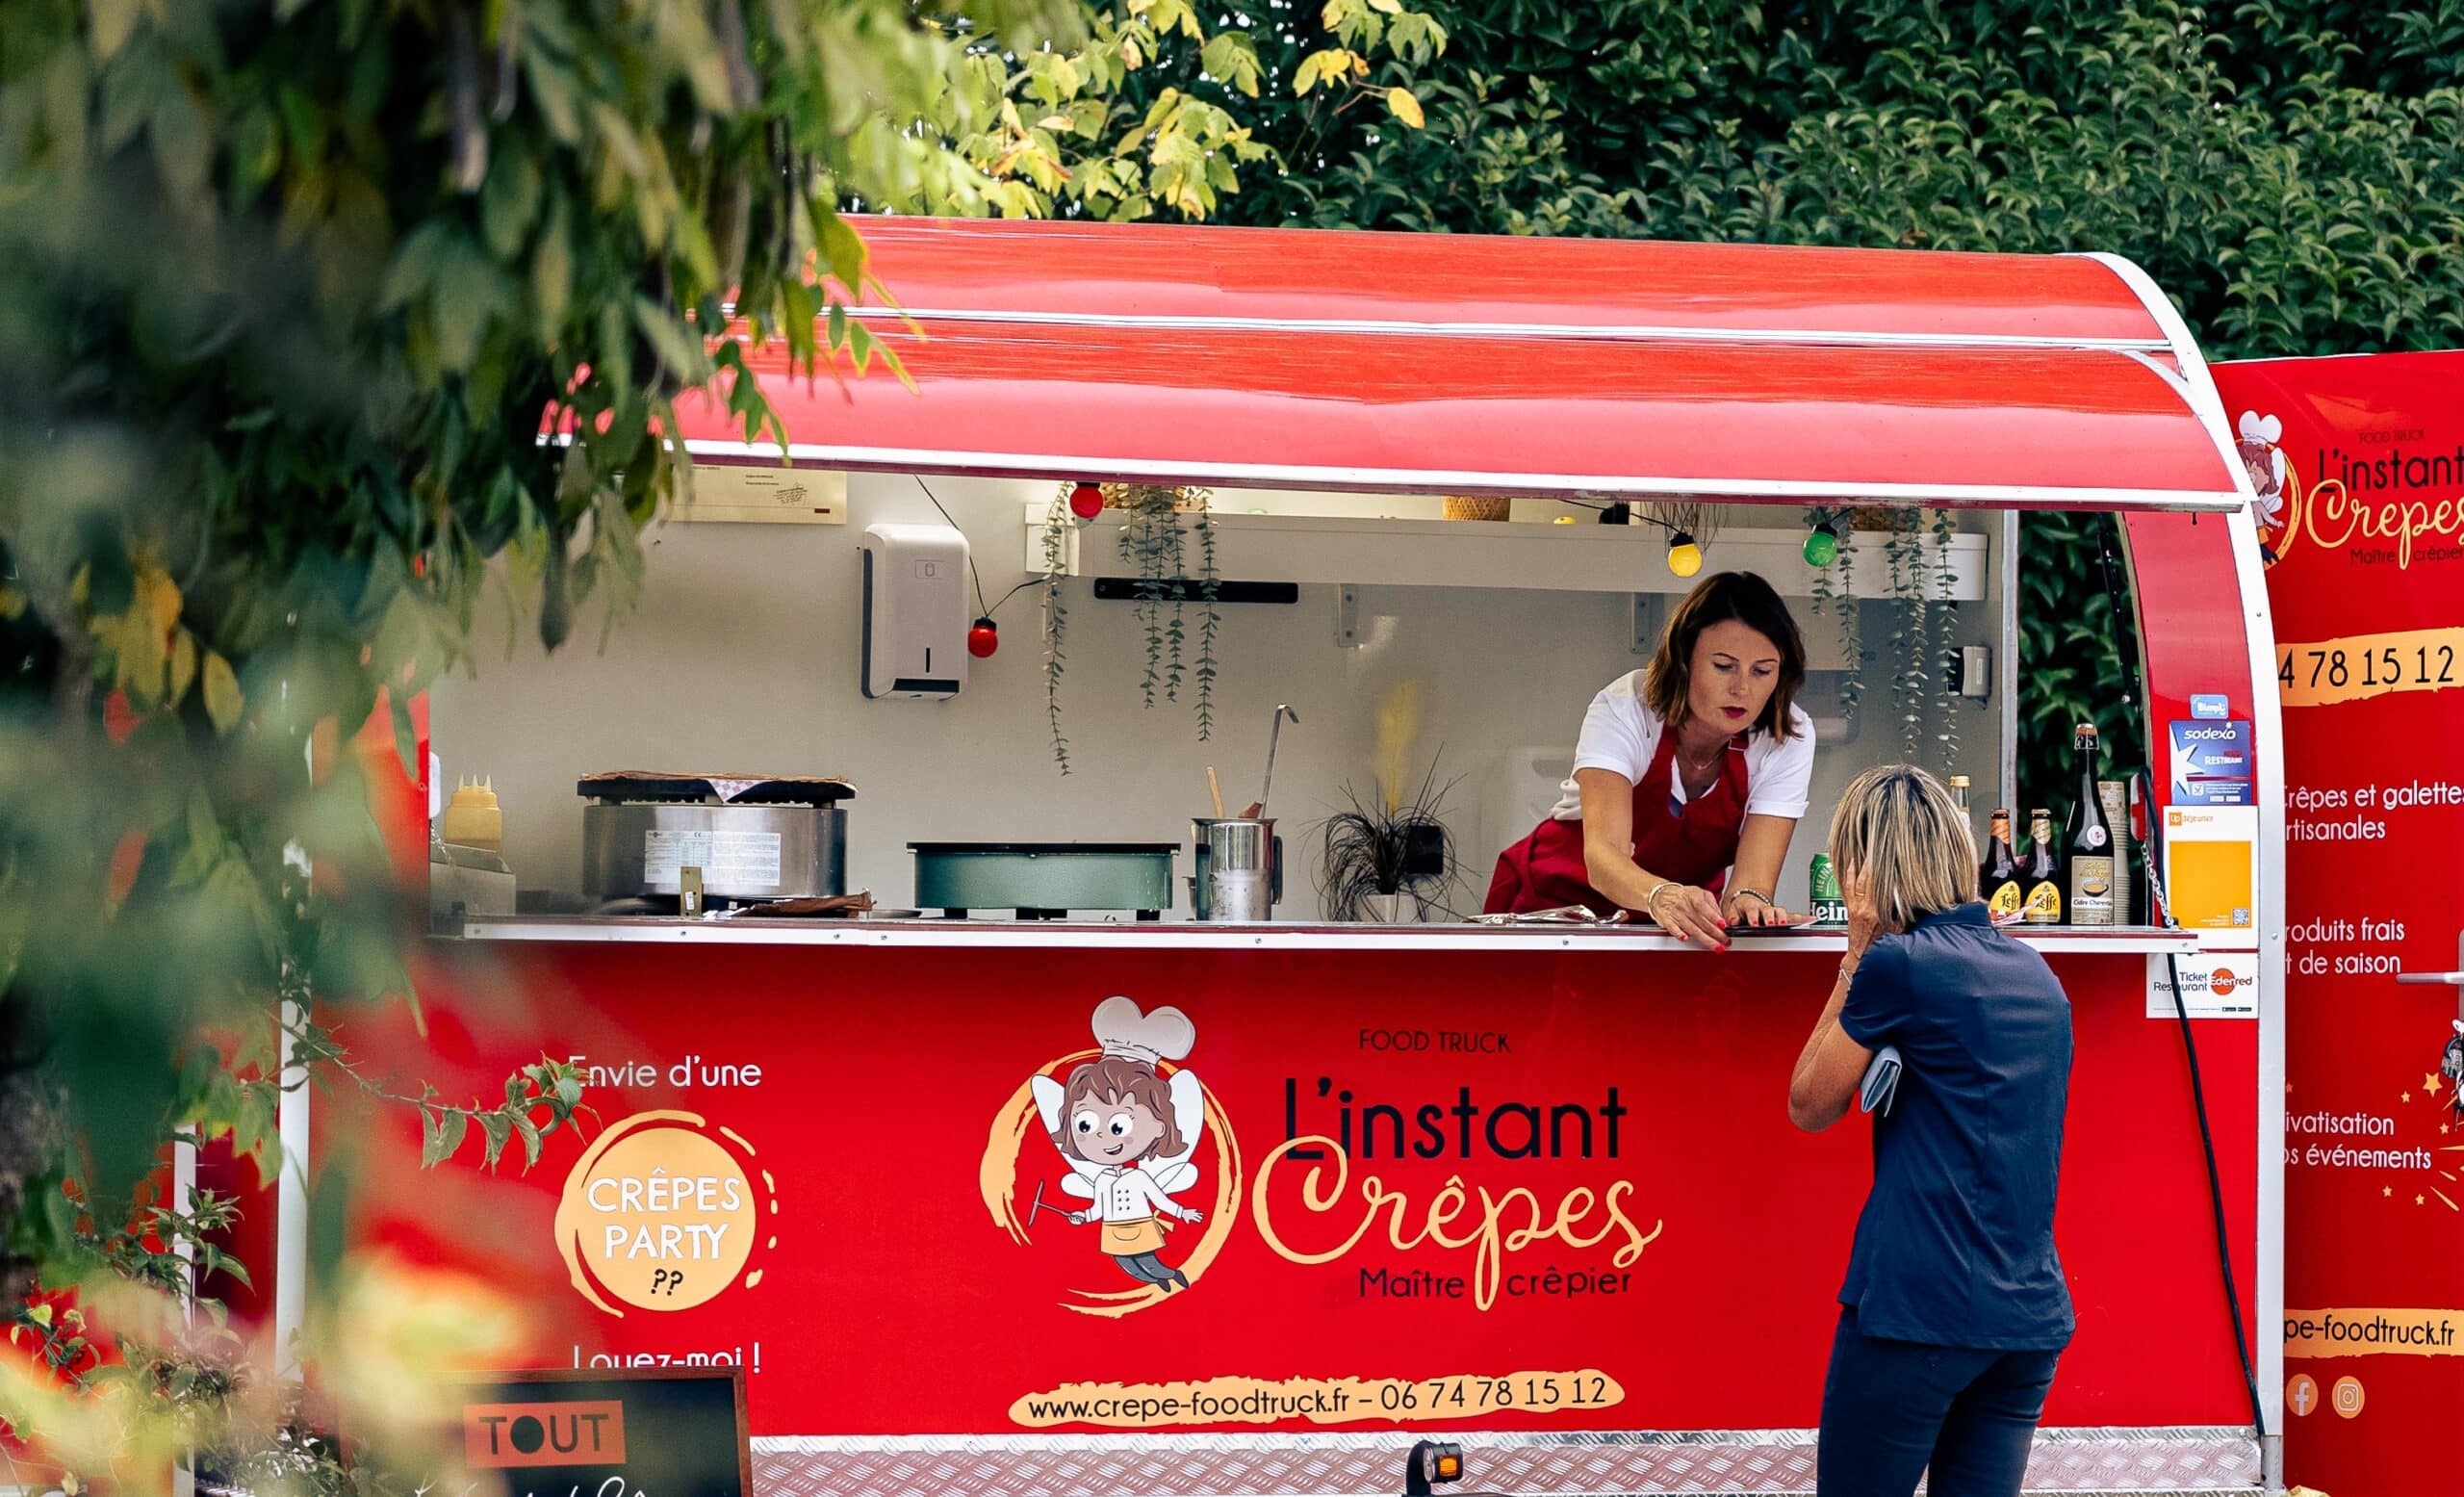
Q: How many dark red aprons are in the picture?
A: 1